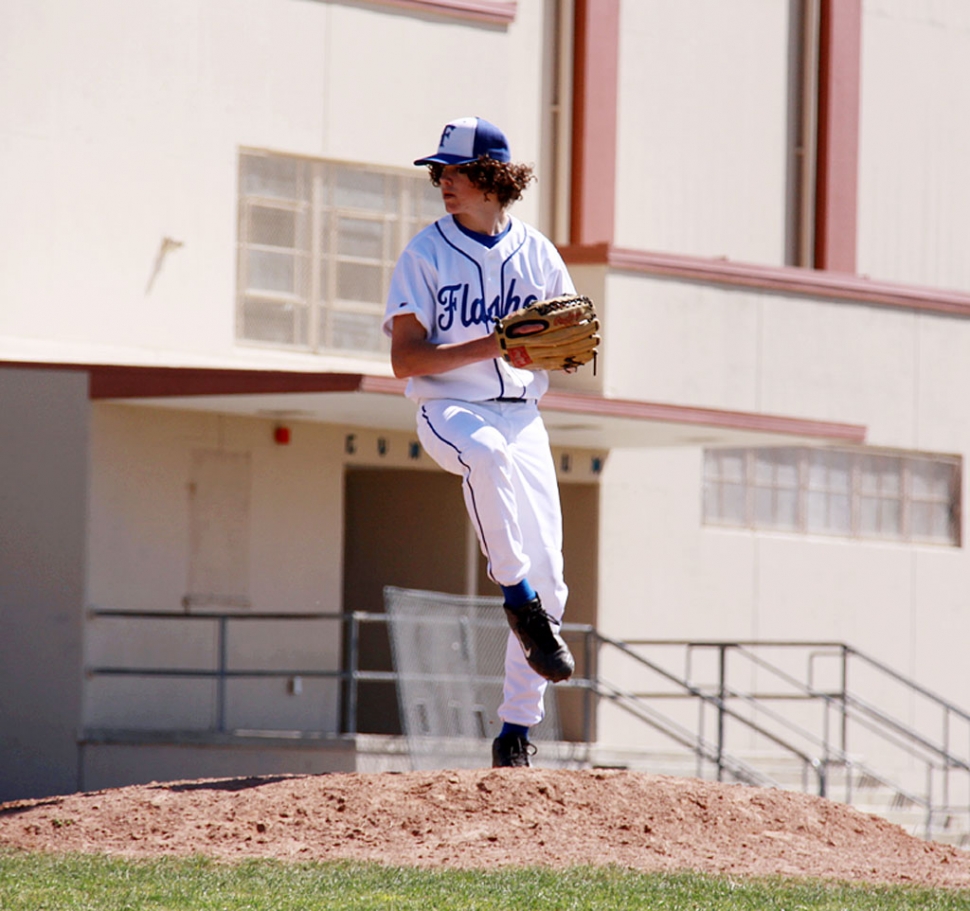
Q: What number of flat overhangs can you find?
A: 1